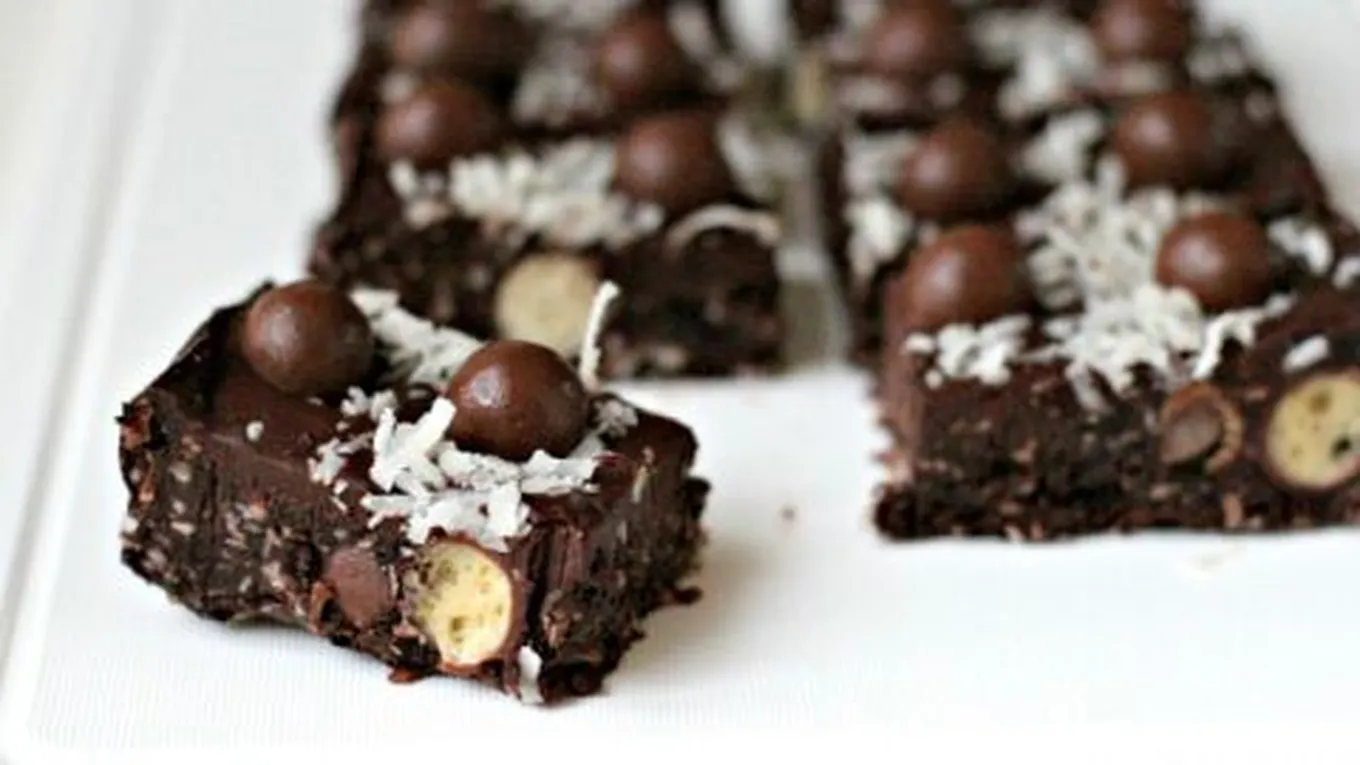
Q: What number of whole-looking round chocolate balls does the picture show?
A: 12